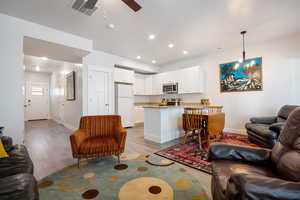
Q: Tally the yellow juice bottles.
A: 0